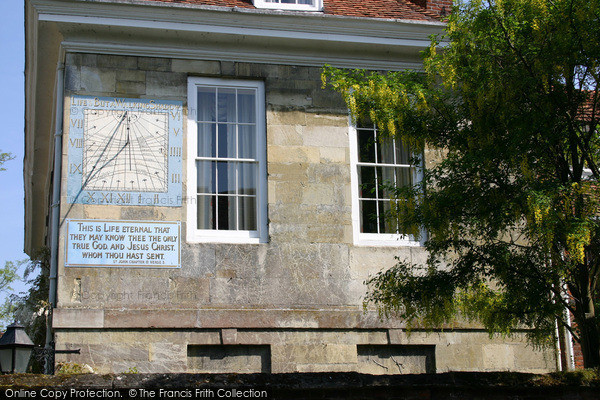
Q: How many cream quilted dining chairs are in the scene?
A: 0